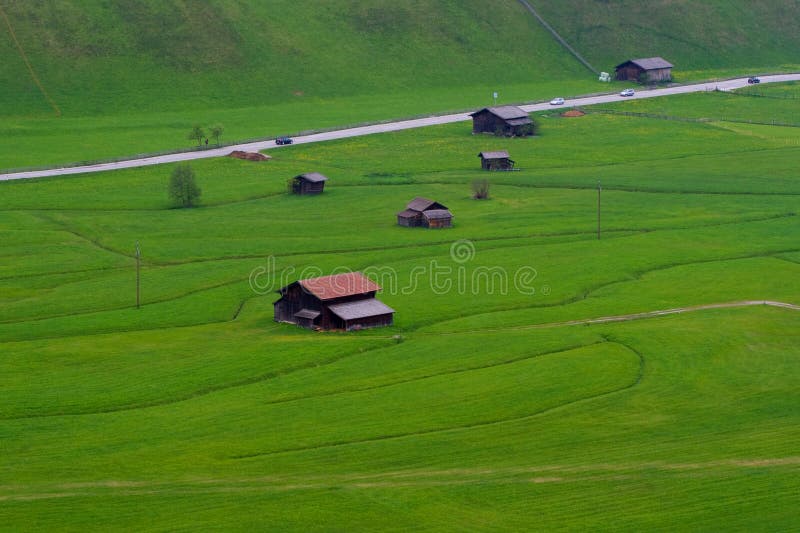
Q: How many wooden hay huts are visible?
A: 6